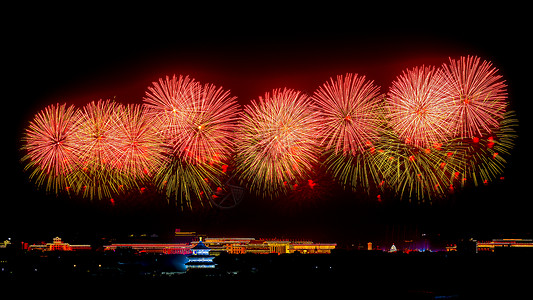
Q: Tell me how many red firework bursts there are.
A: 9